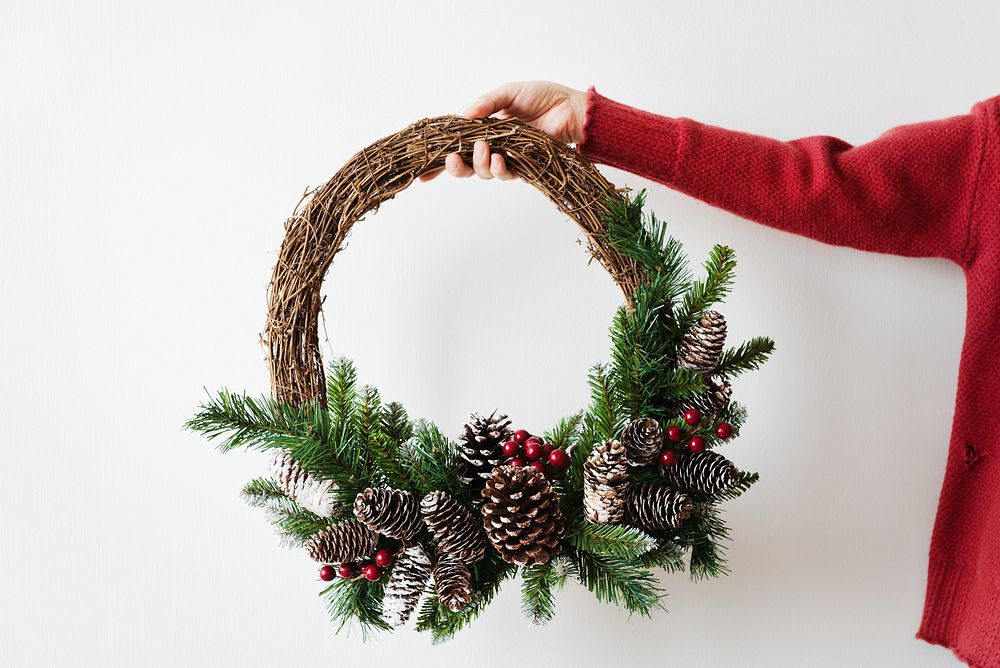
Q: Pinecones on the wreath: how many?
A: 14